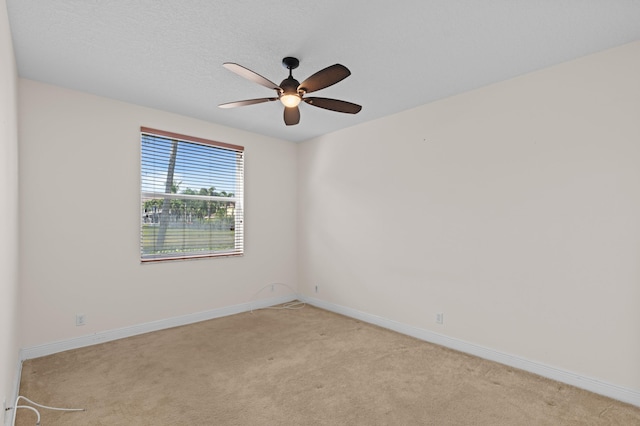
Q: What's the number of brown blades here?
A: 5